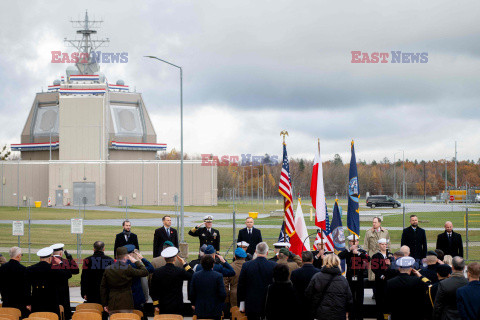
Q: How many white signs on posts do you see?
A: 2